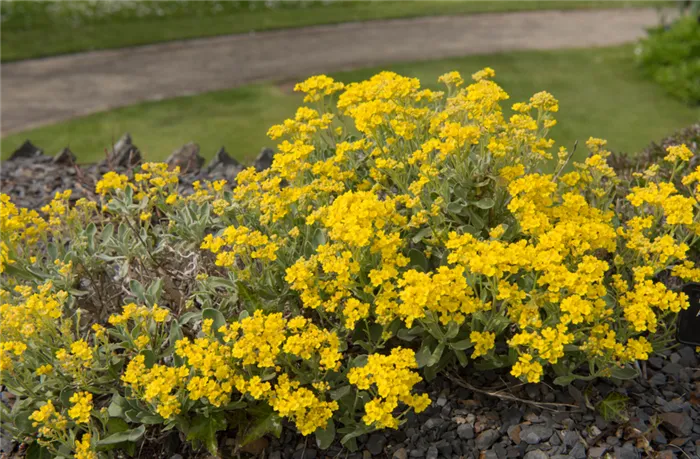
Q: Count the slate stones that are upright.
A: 6